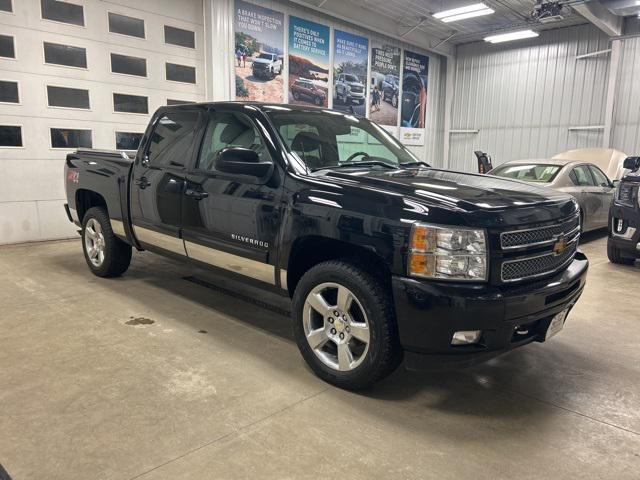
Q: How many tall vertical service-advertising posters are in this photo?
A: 5